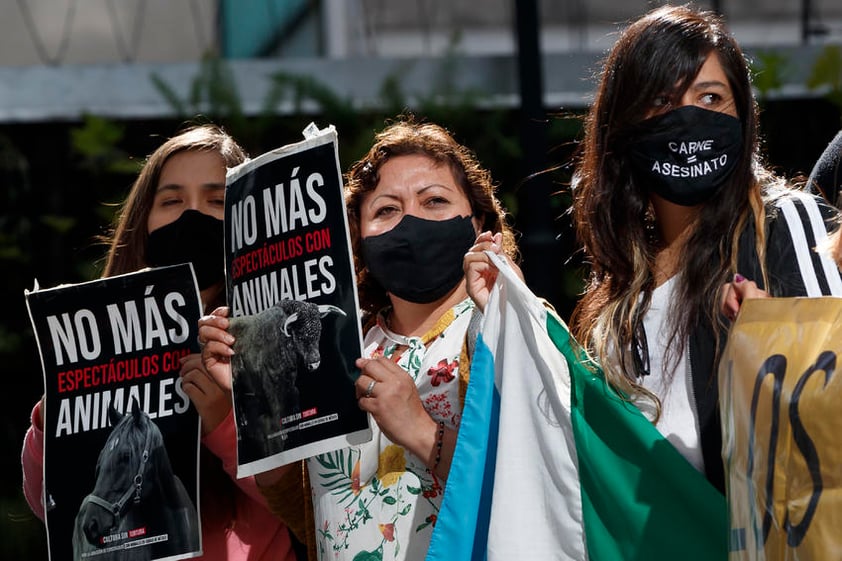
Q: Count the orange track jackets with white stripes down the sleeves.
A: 0